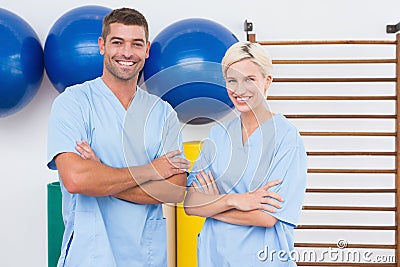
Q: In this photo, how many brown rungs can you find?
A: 13